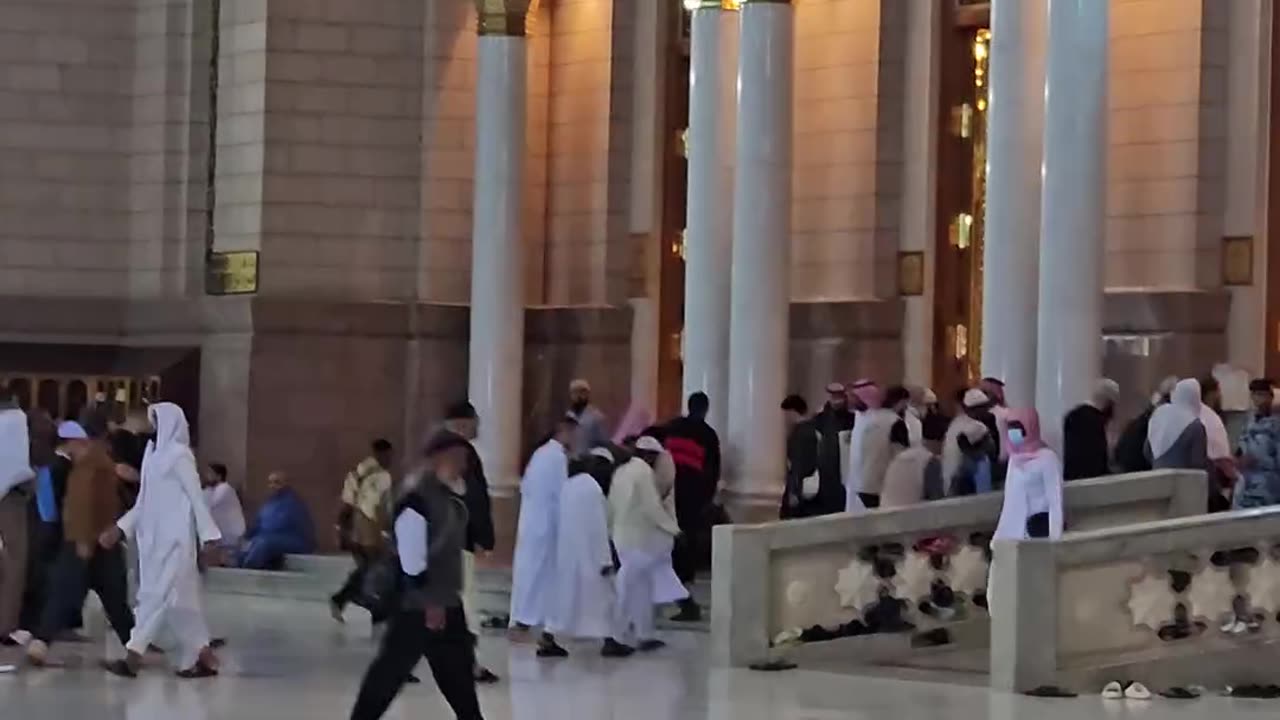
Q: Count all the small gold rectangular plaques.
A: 3